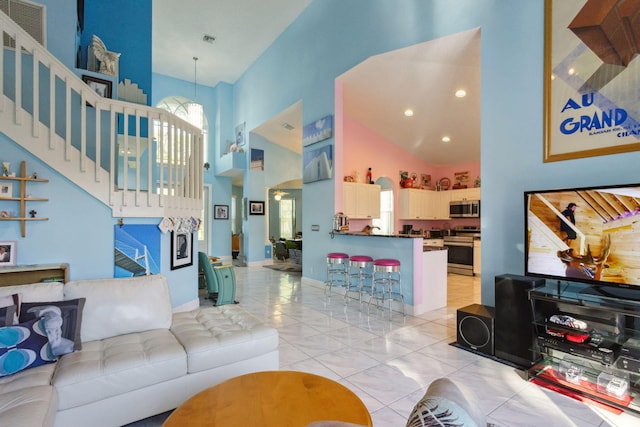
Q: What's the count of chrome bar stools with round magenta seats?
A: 3